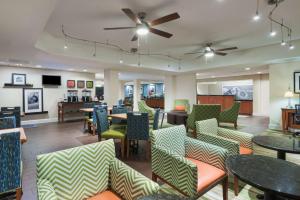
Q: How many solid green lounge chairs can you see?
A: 3